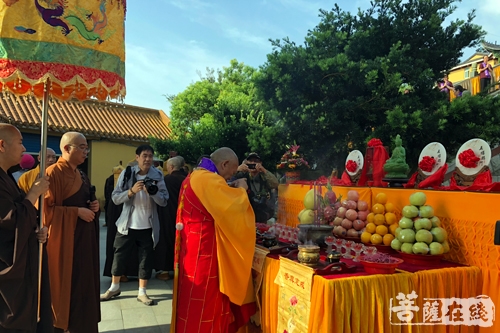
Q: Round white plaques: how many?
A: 3